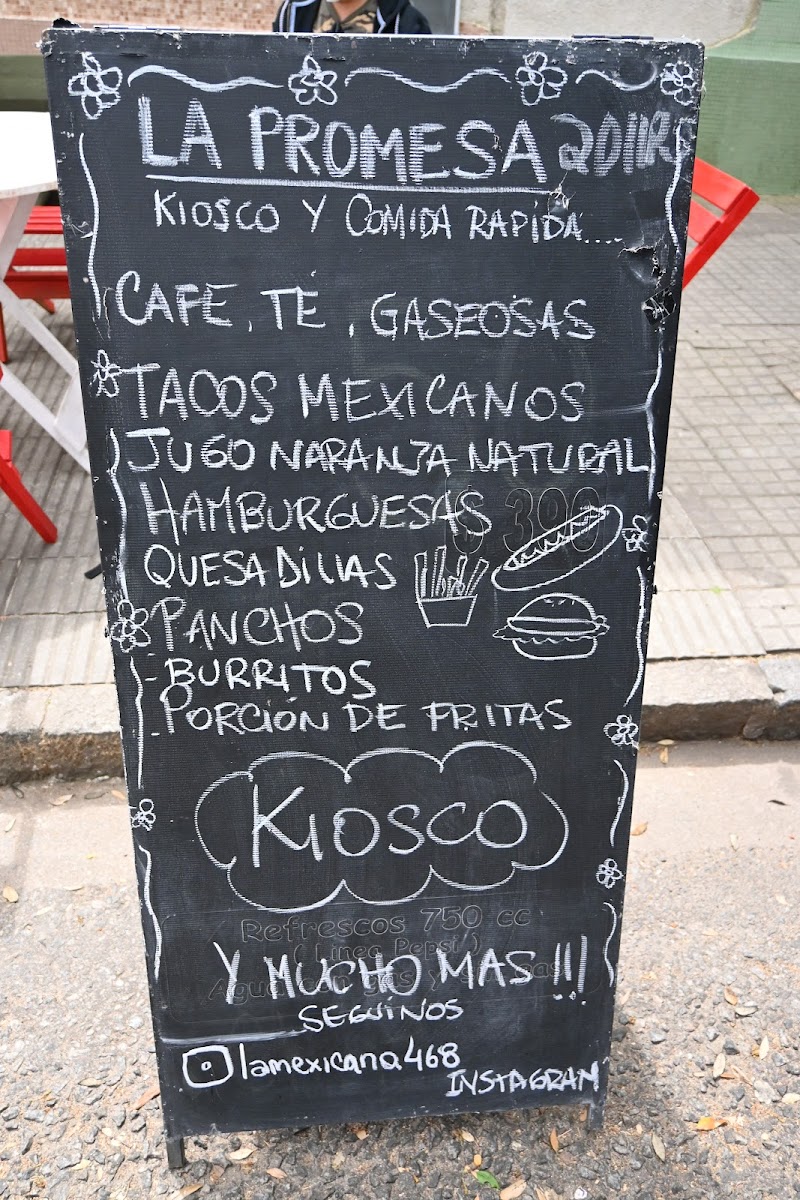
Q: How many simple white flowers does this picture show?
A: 10